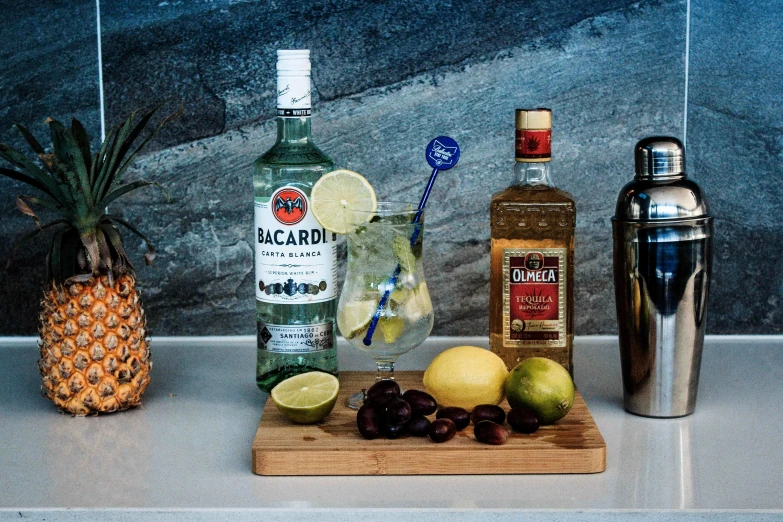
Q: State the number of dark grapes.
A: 11